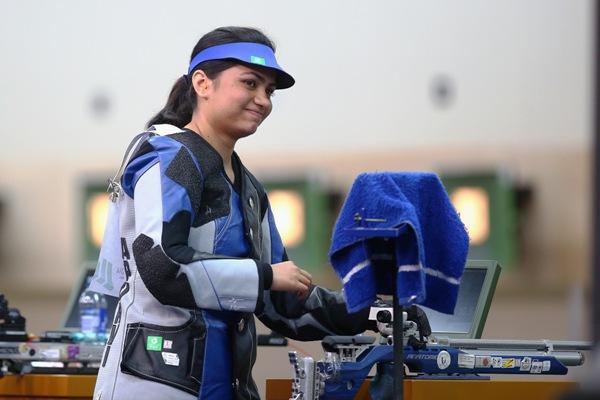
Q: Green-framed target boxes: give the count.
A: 3